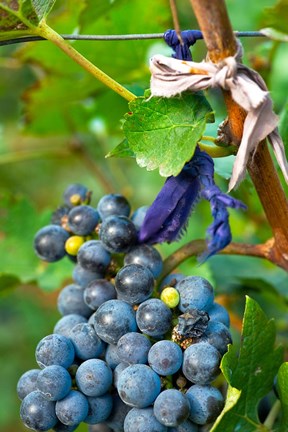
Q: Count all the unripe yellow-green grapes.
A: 2